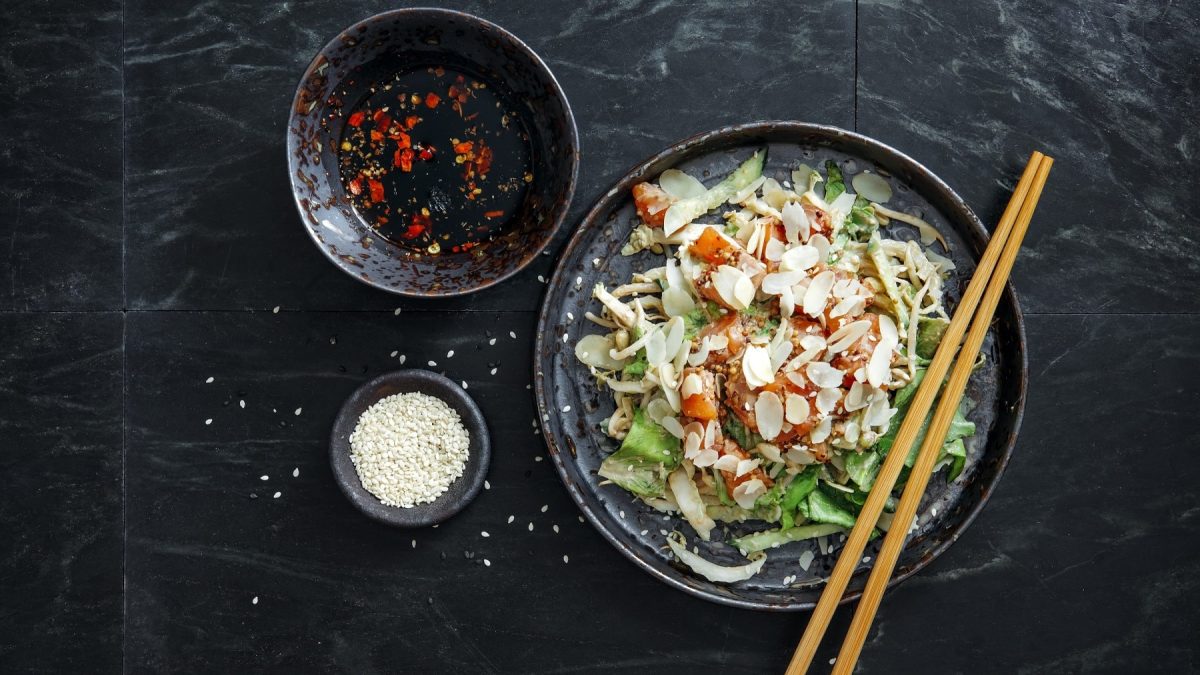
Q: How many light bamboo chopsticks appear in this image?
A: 2